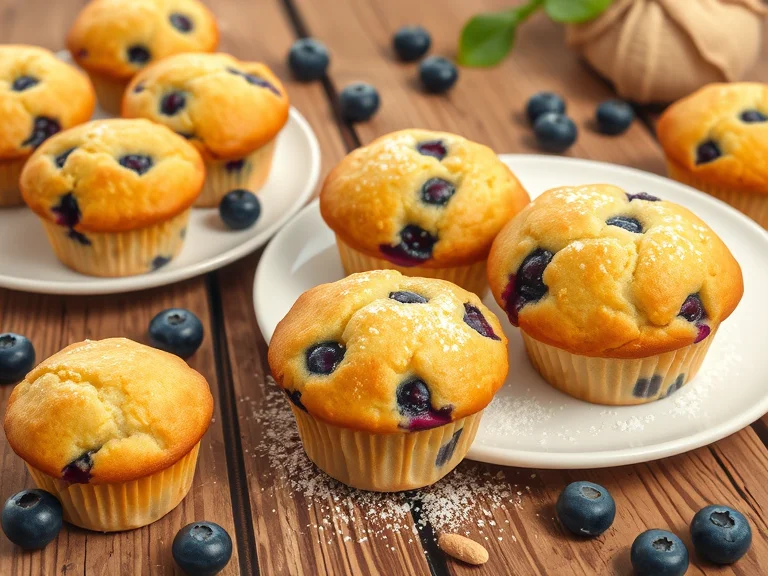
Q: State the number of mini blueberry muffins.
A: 9